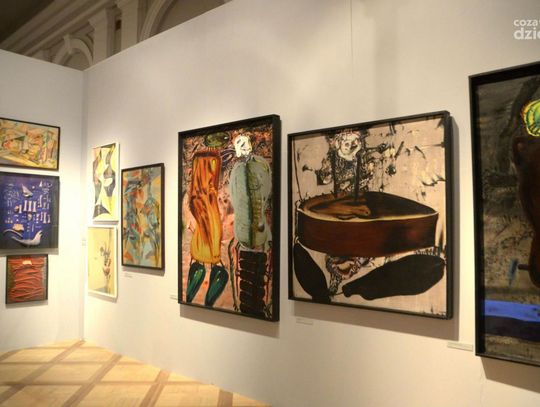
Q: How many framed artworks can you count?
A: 9